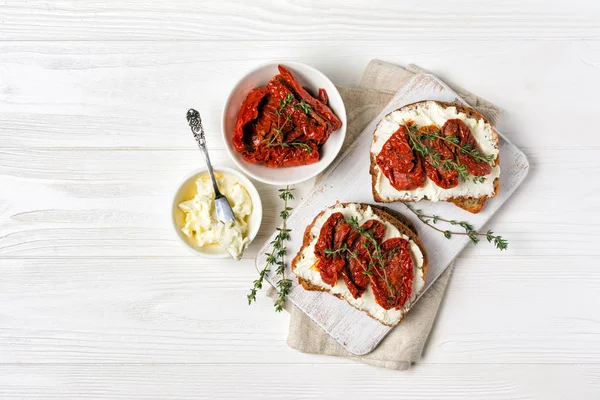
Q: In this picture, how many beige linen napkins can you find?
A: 1